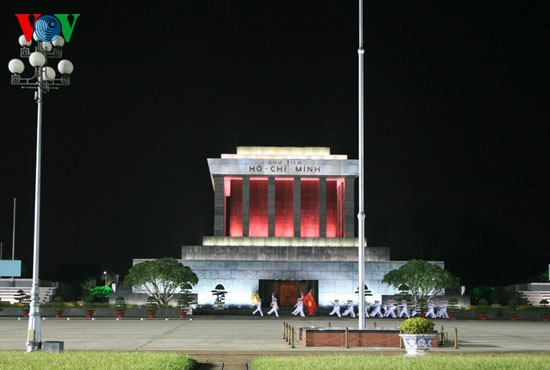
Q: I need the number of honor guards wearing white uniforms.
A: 12